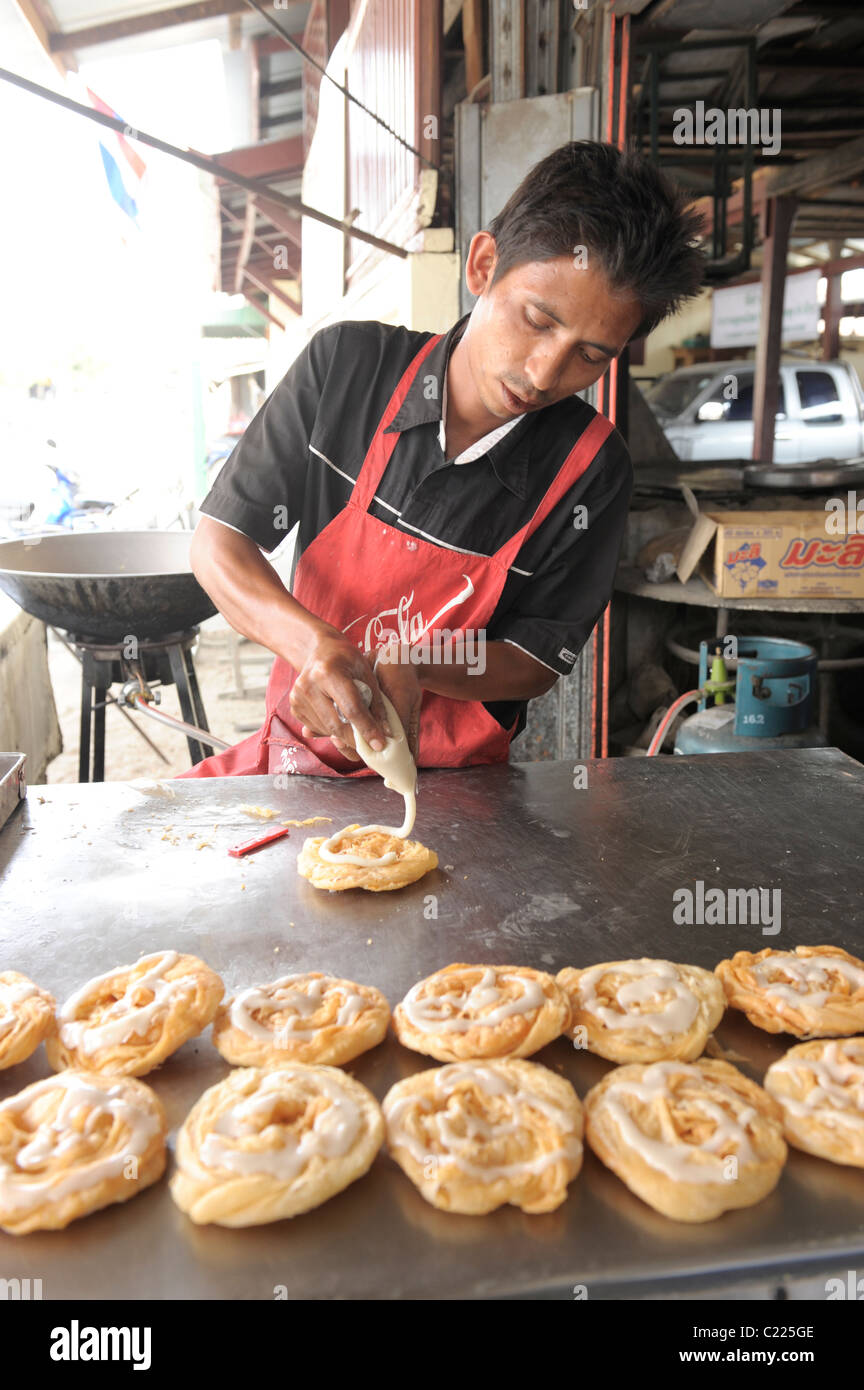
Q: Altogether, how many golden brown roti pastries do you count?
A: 12